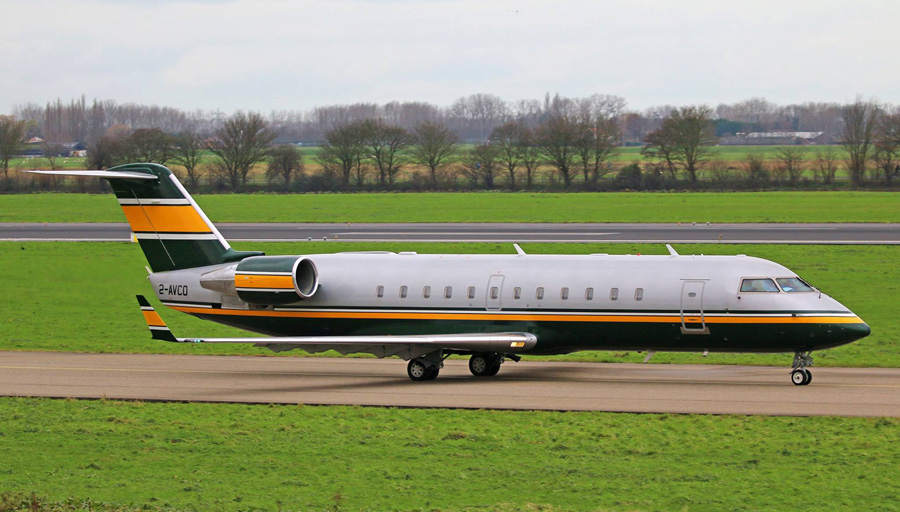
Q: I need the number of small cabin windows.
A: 12